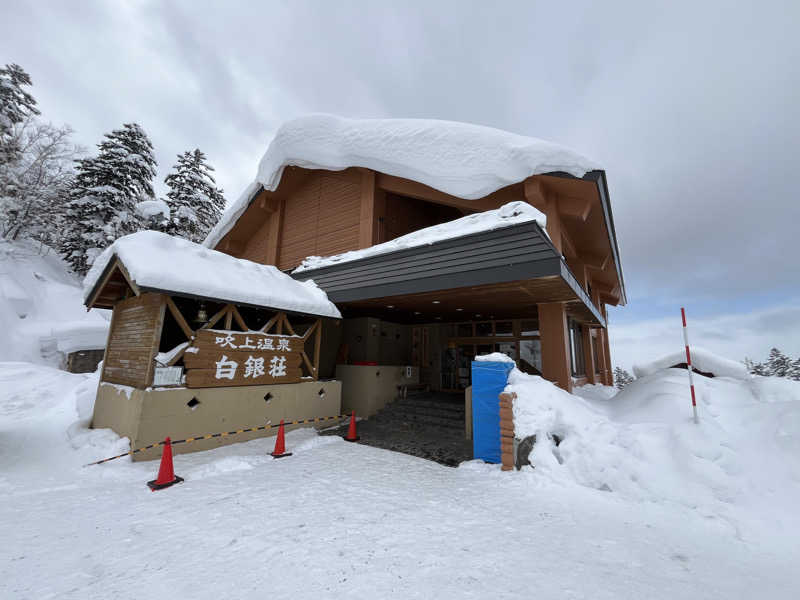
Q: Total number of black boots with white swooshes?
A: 0